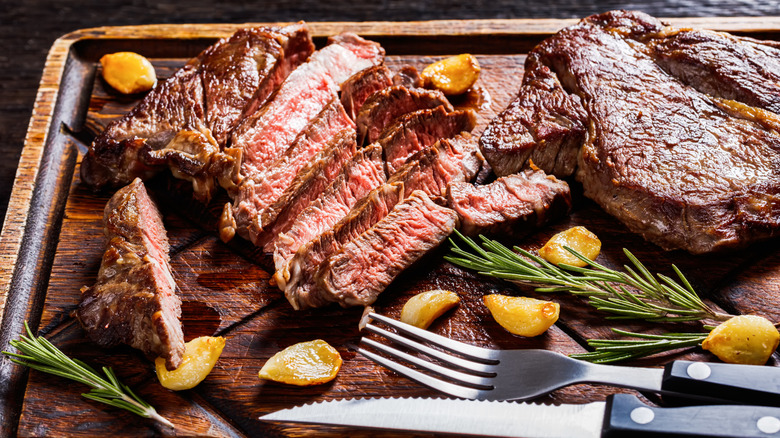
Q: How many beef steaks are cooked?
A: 2